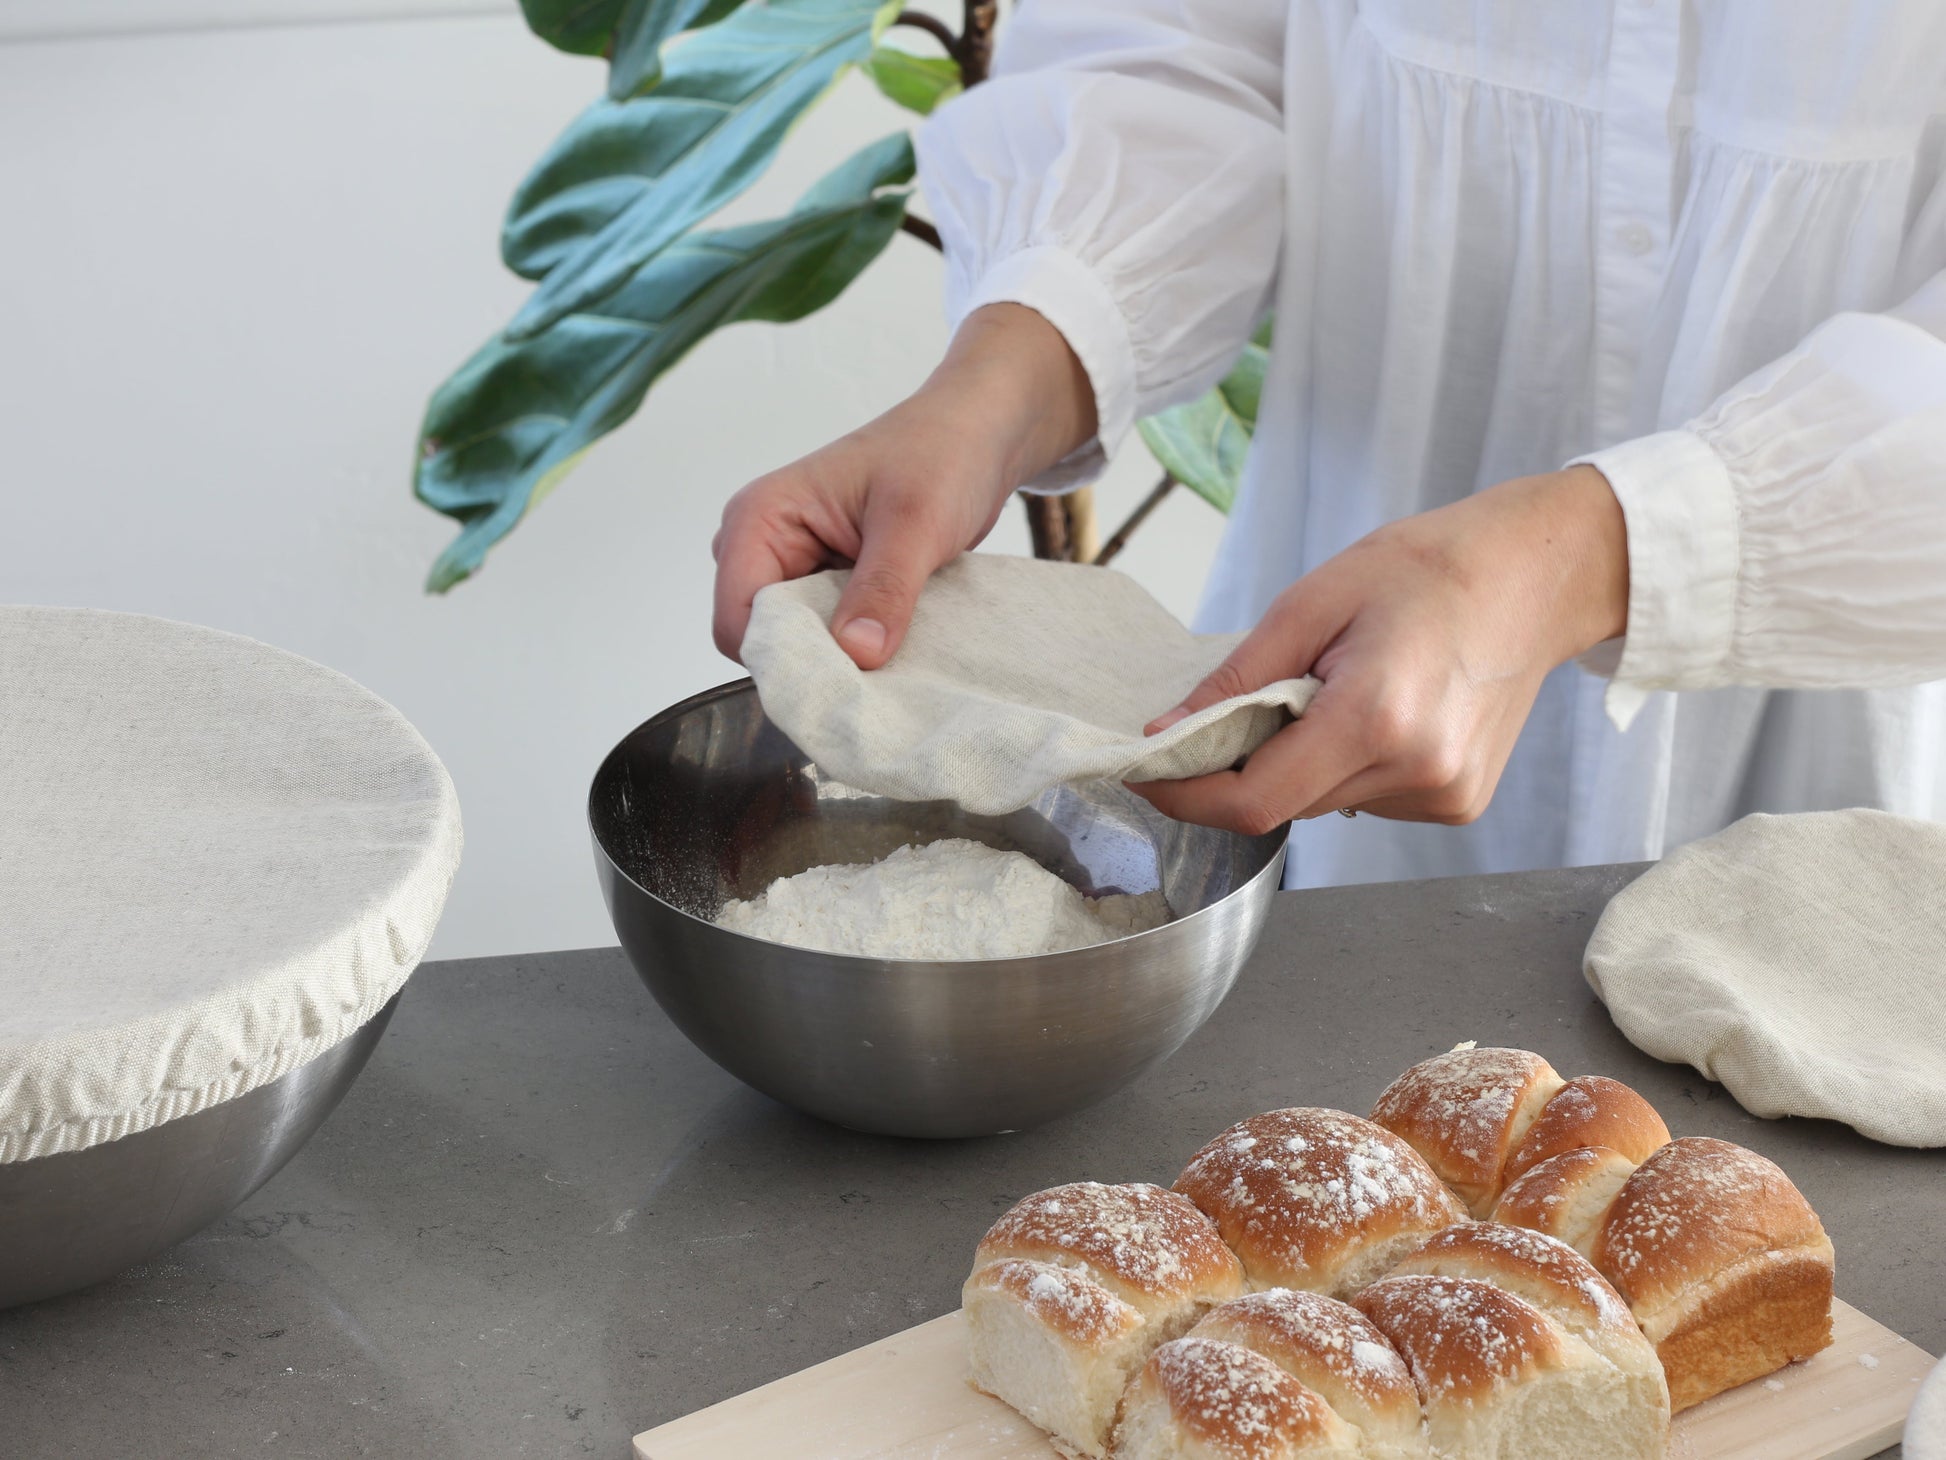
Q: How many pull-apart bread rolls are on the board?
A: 6